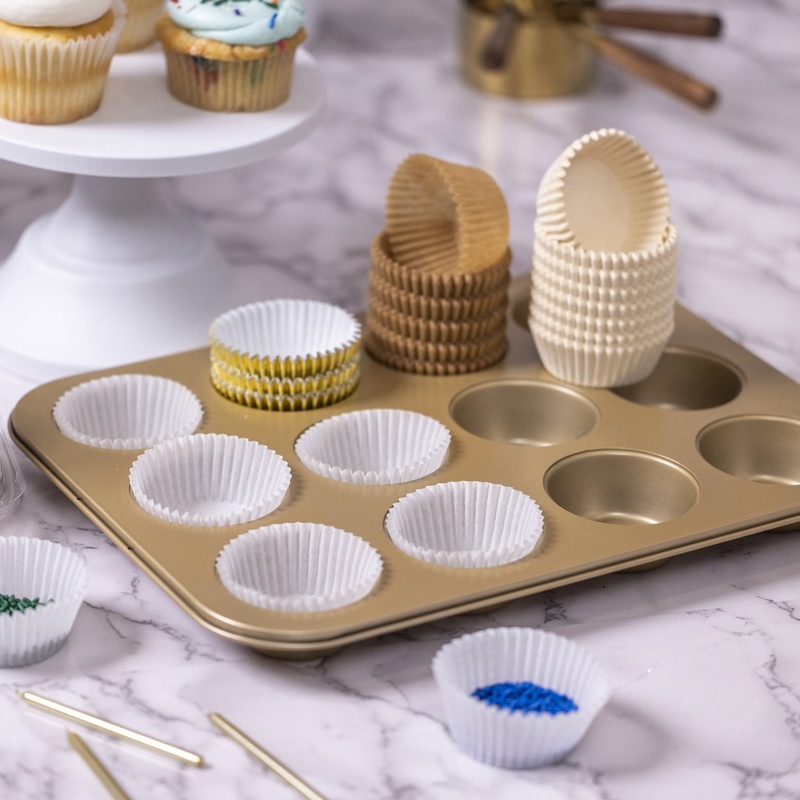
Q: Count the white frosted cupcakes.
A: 1